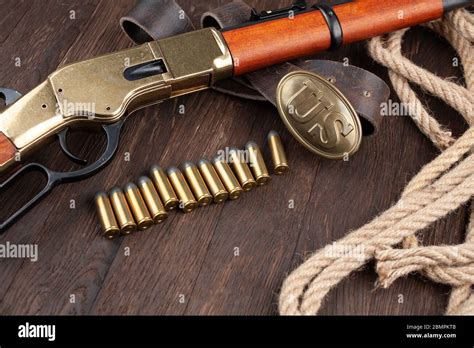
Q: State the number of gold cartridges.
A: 12